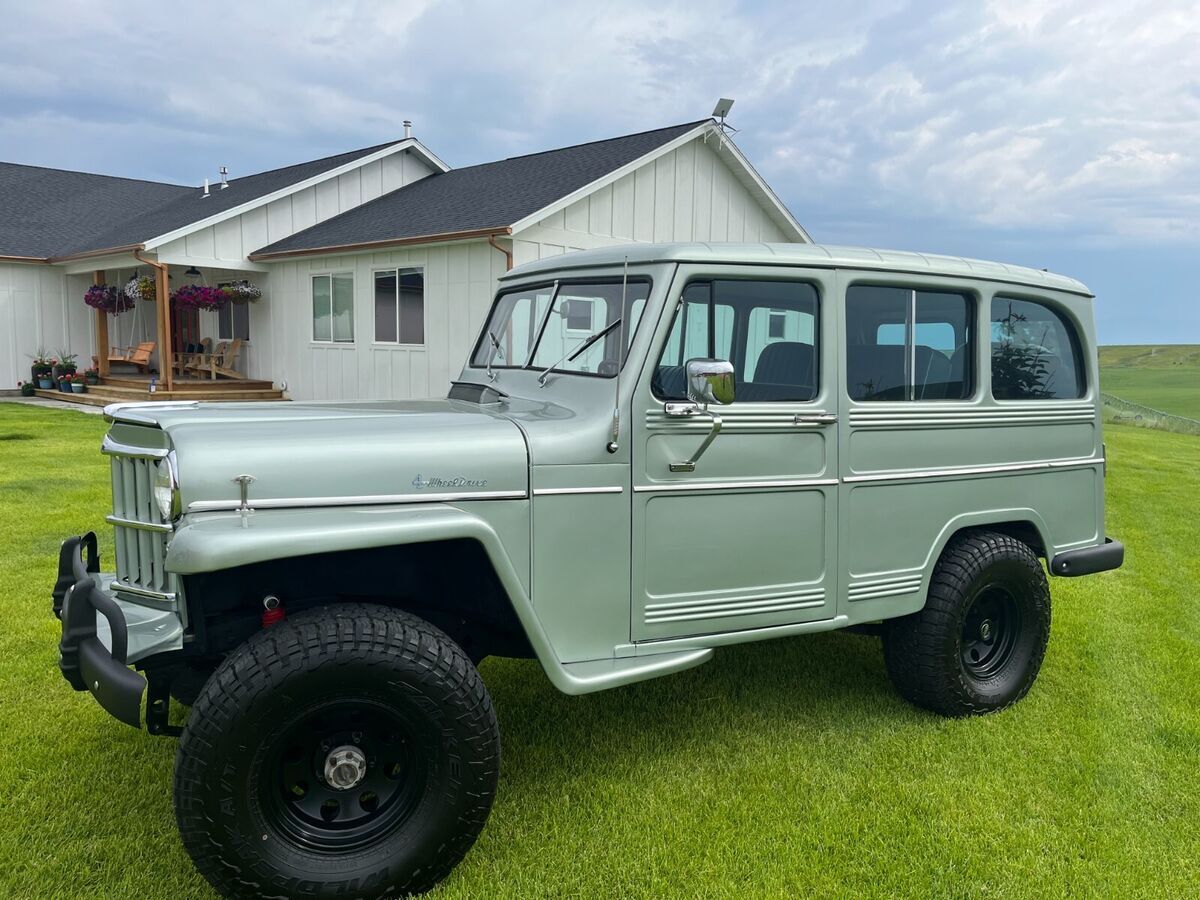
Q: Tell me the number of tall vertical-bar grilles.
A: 1